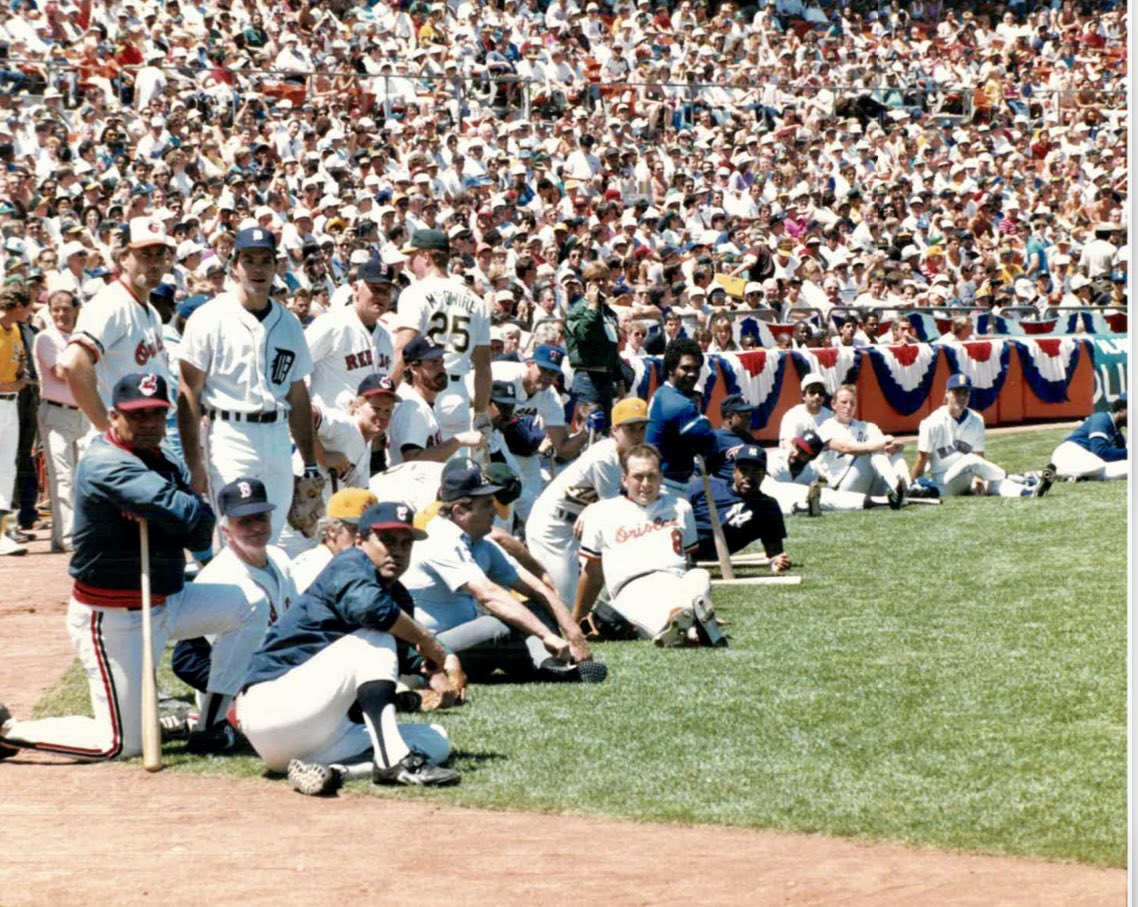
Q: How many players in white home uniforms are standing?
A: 4